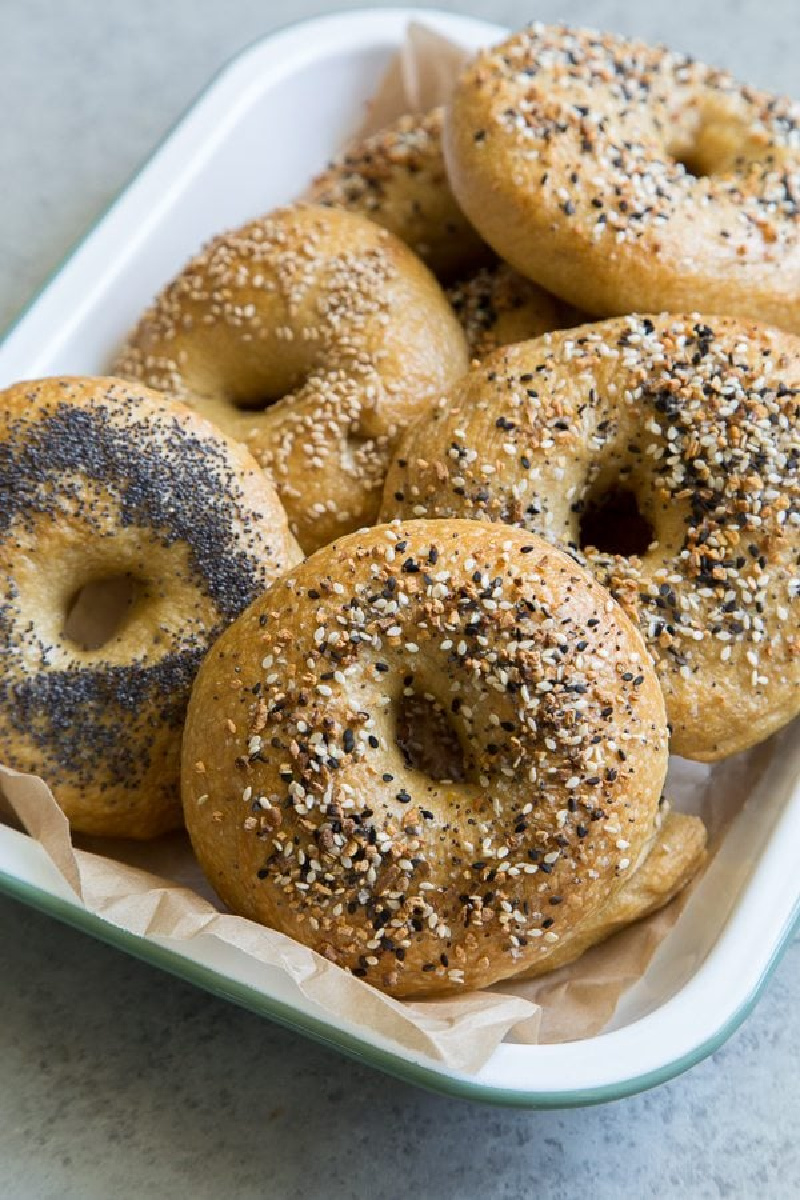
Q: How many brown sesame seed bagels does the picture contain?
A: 1